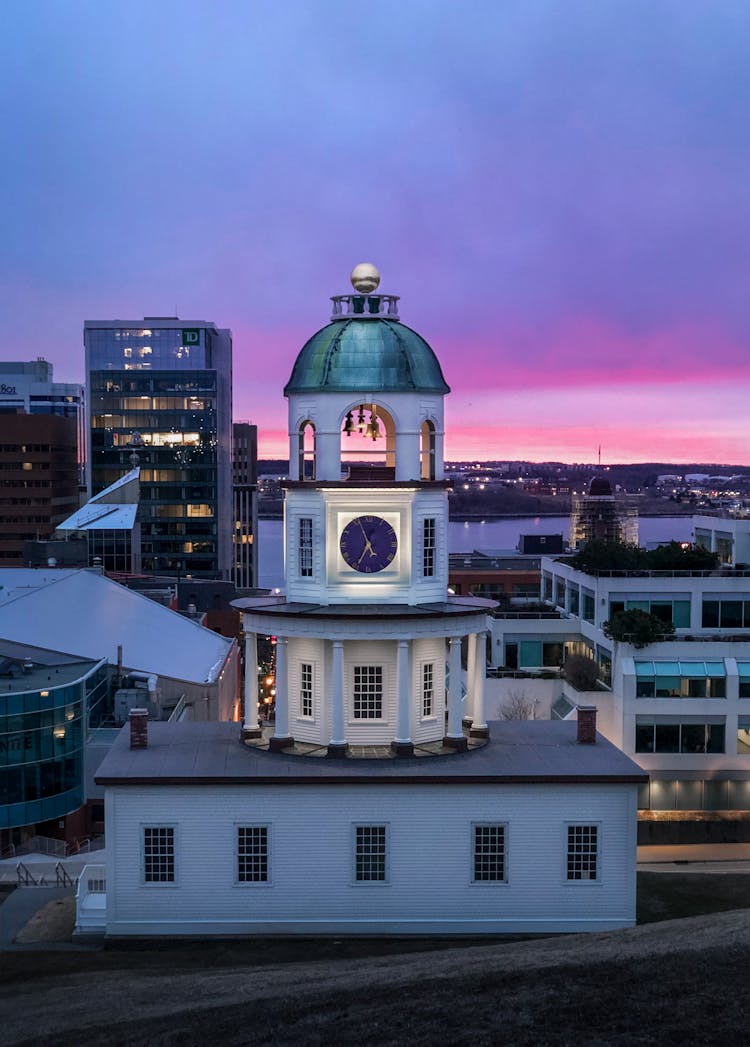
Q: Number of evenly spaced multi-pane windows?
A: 5